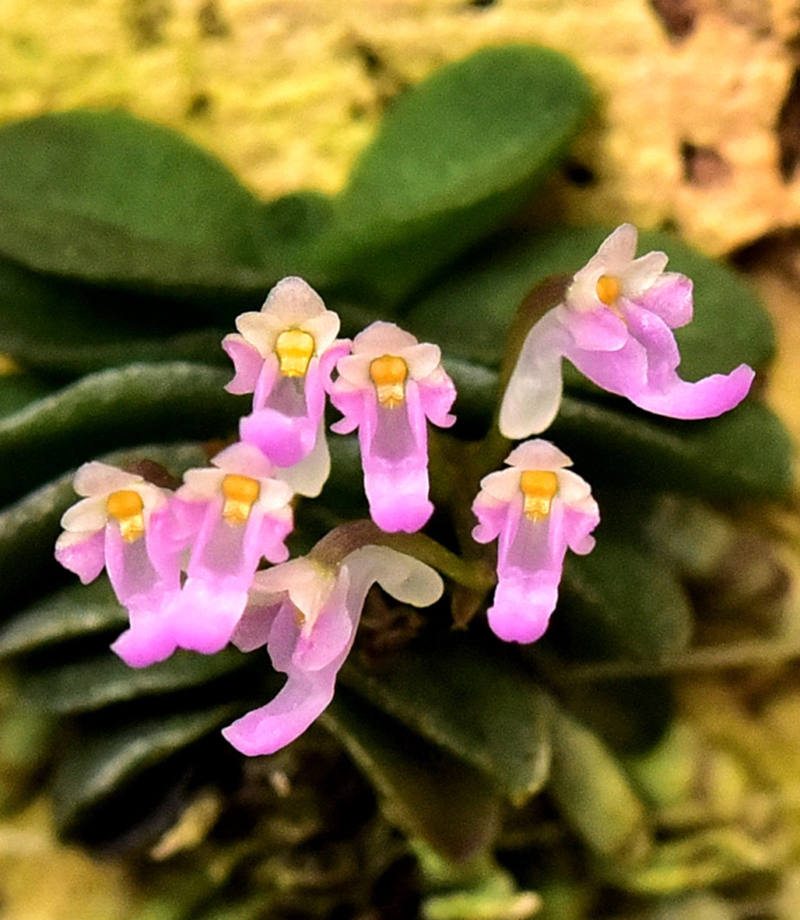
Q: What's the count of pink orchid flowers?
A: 7